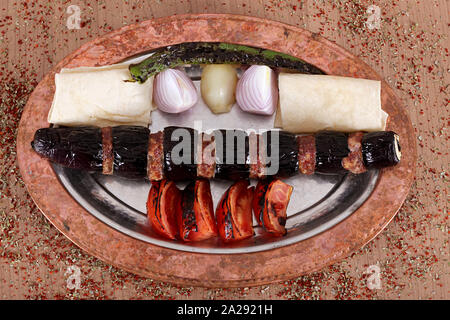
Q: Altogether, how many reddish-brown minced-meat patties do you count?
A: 6